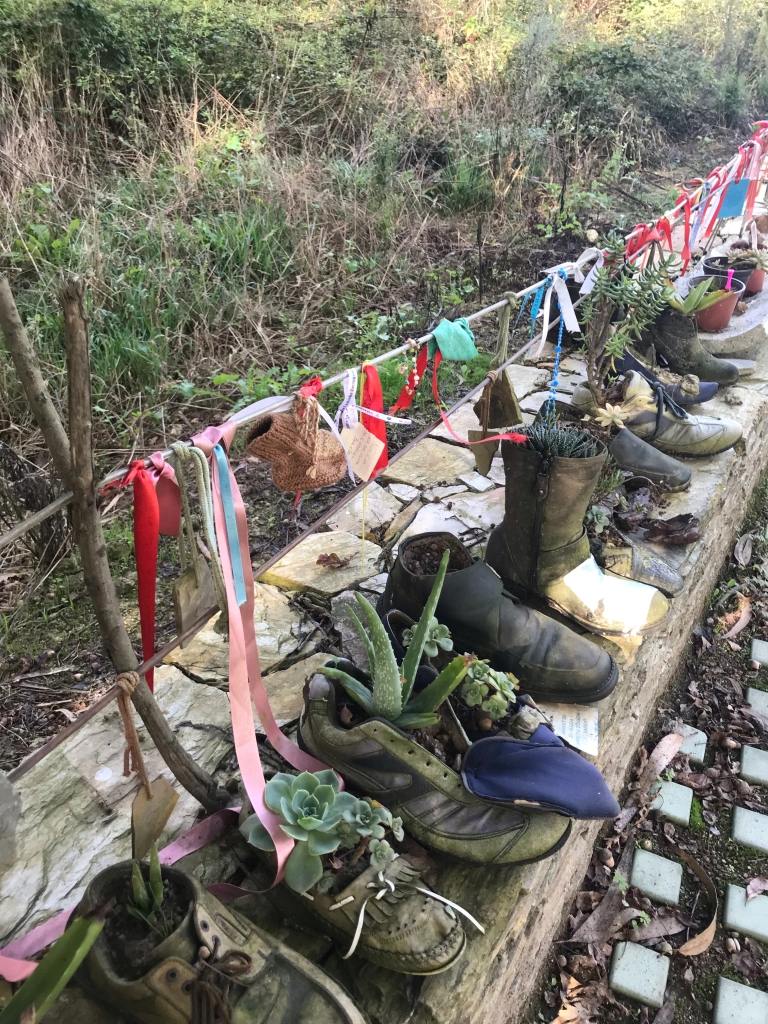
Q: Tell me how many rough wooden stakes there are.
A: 2